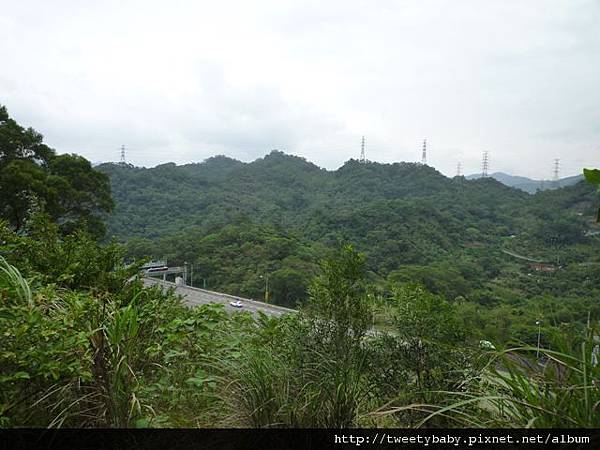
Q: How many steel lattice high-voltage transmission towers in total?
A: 6